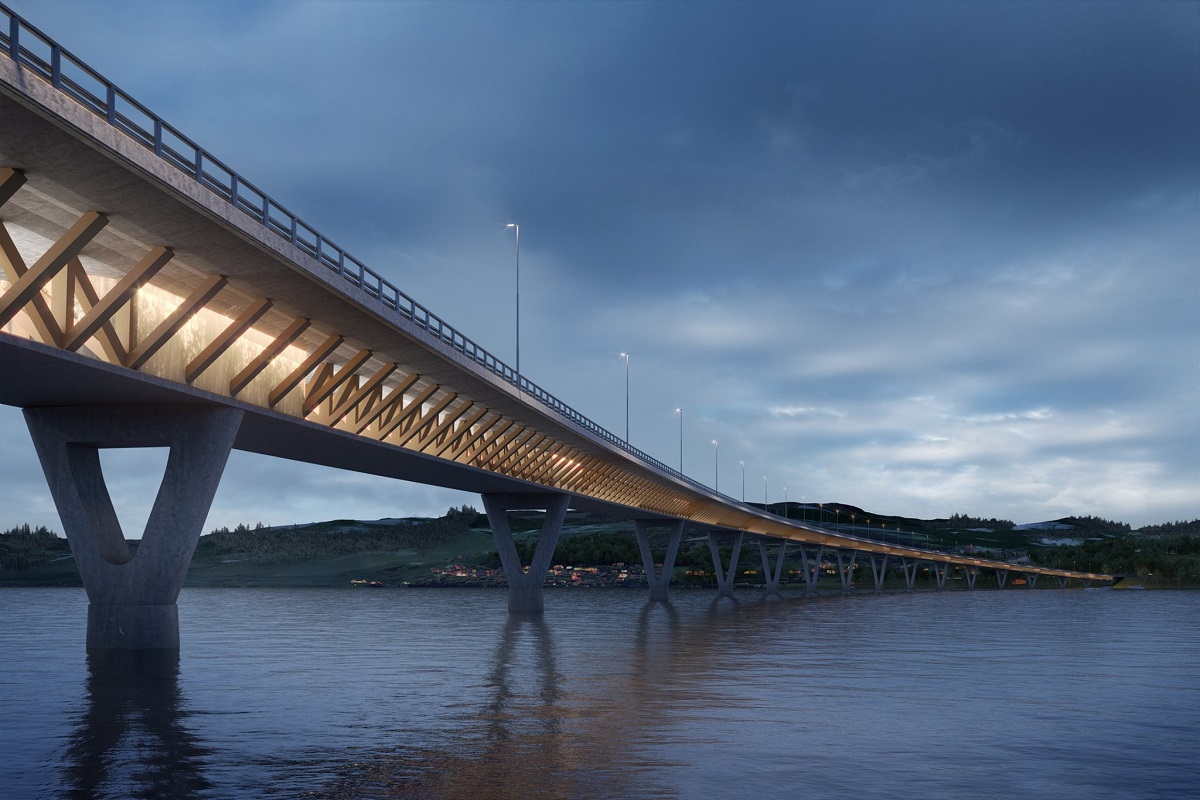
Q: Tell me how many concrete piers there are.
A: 15